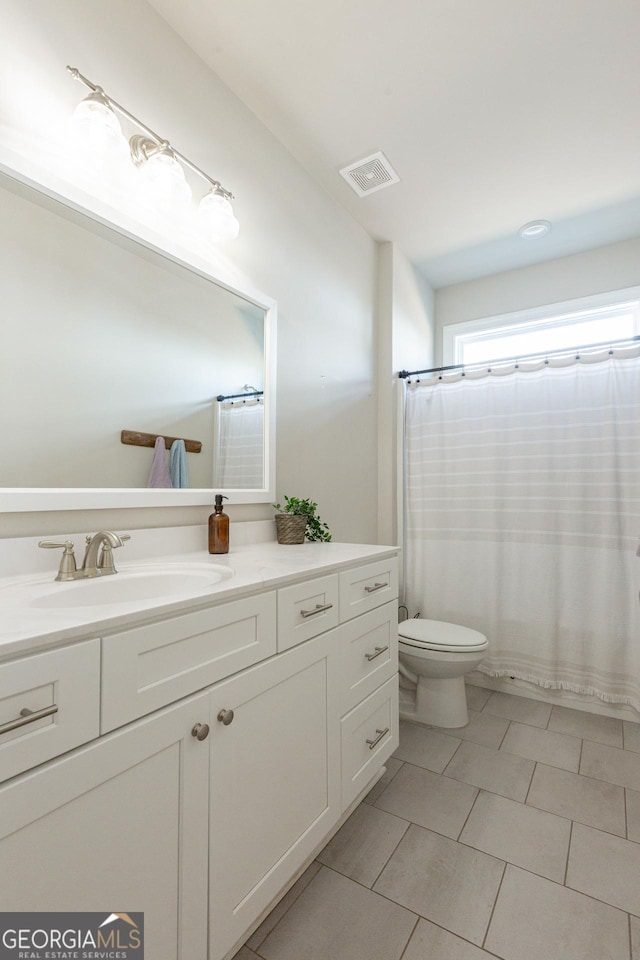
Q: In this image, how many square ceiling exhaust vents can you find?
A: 1